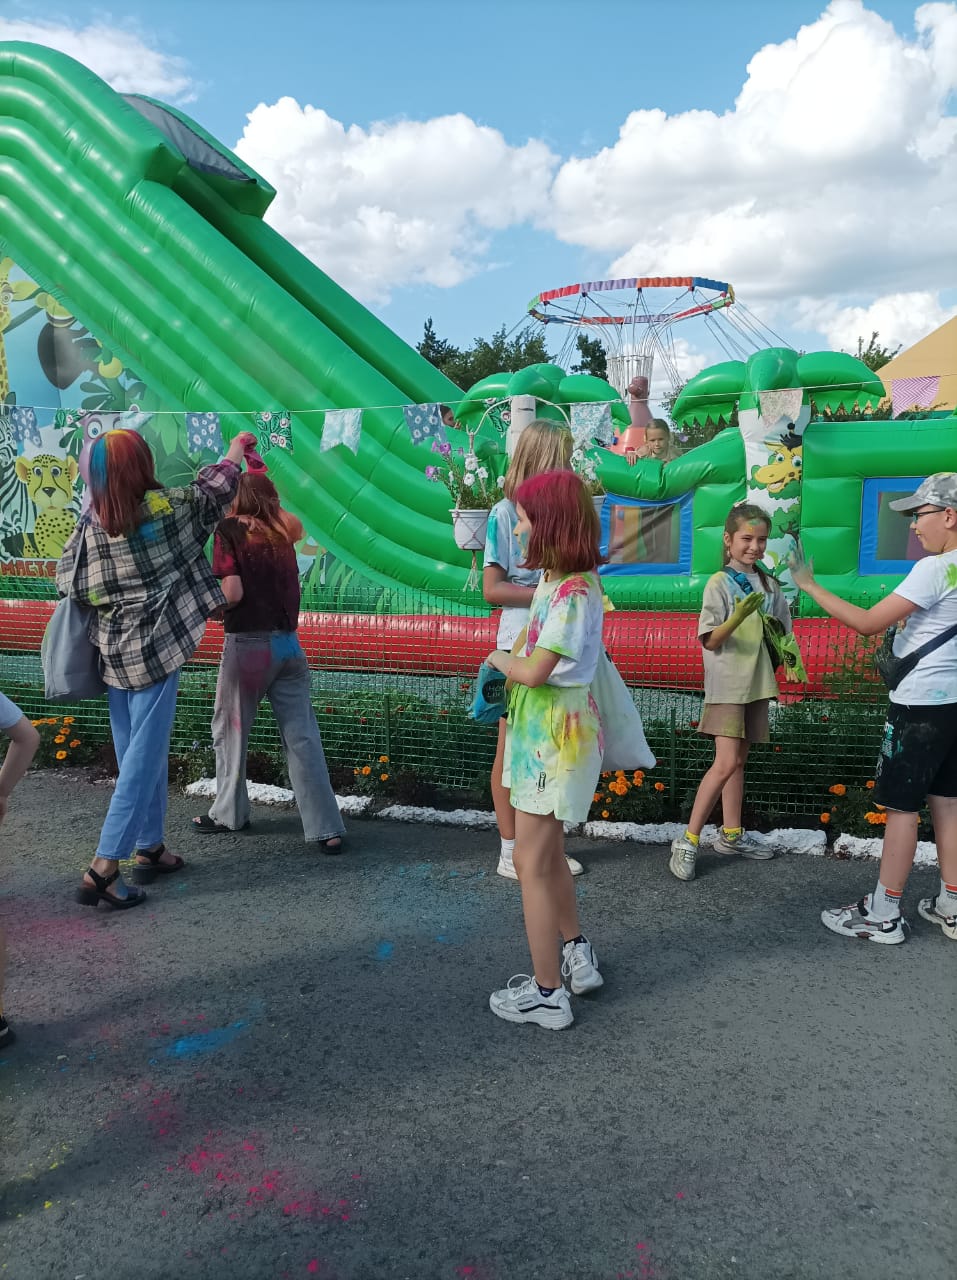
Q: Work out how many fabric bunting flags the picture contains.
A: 11